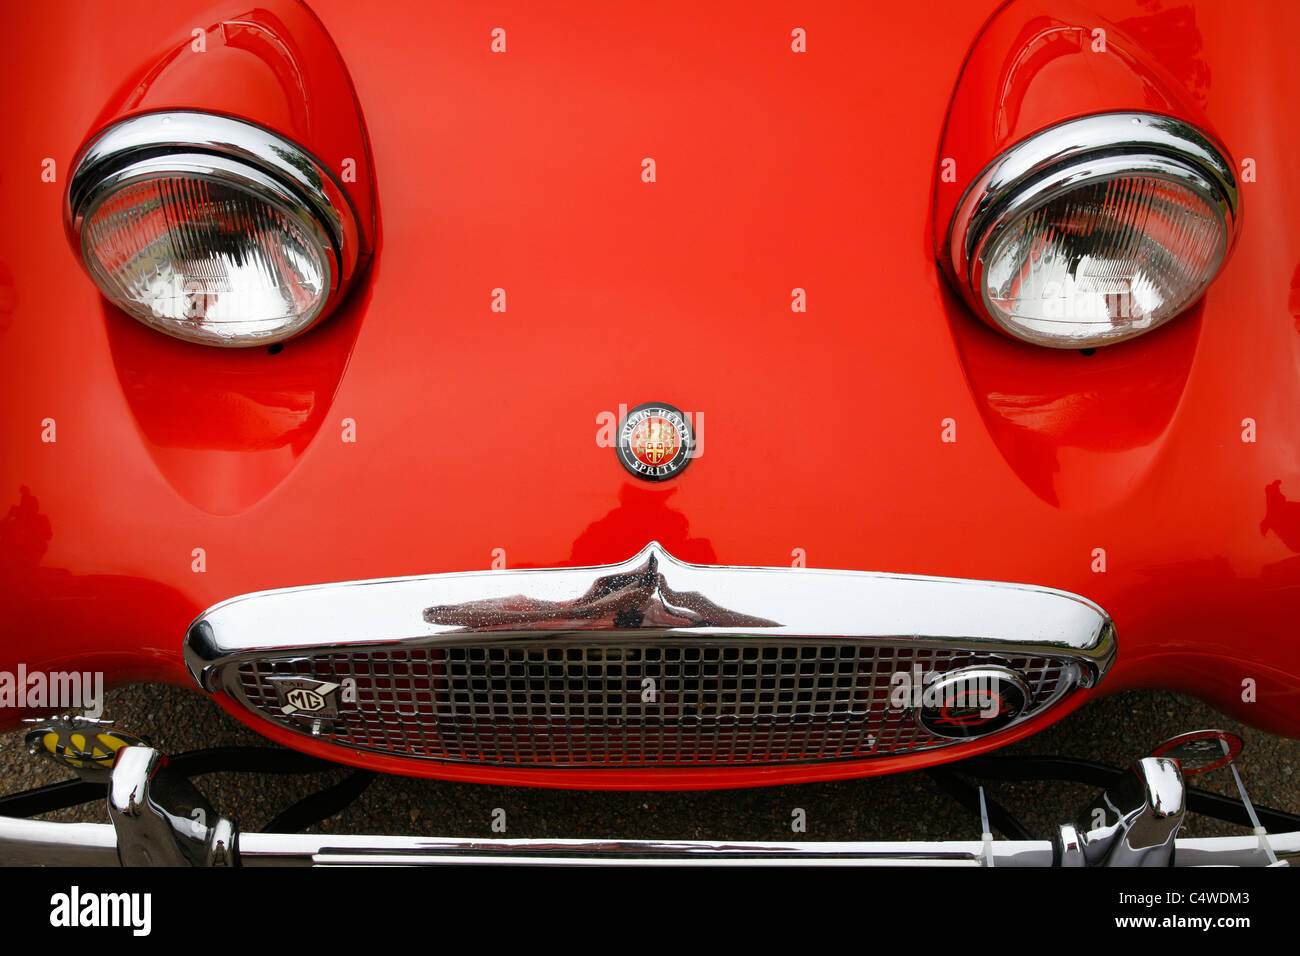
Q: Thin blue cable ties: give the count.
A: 2